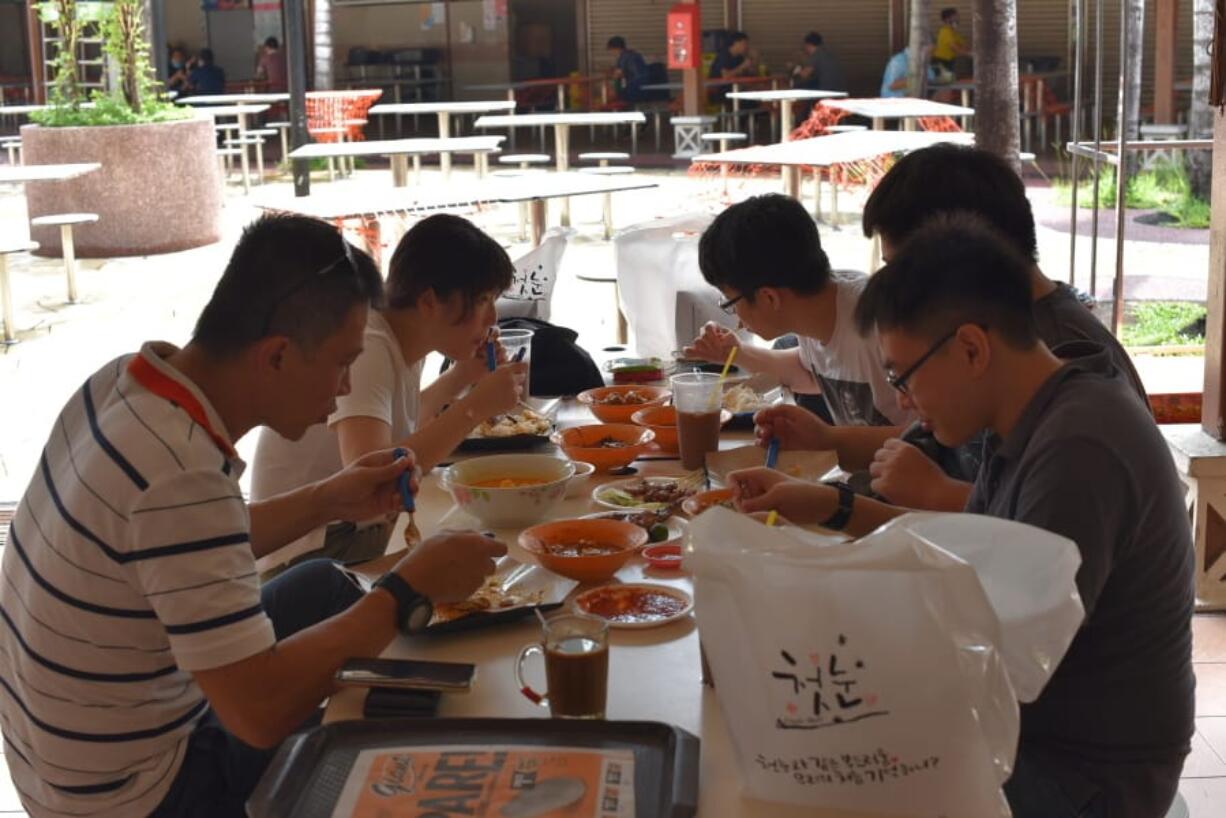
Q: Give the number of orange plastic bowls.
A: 5